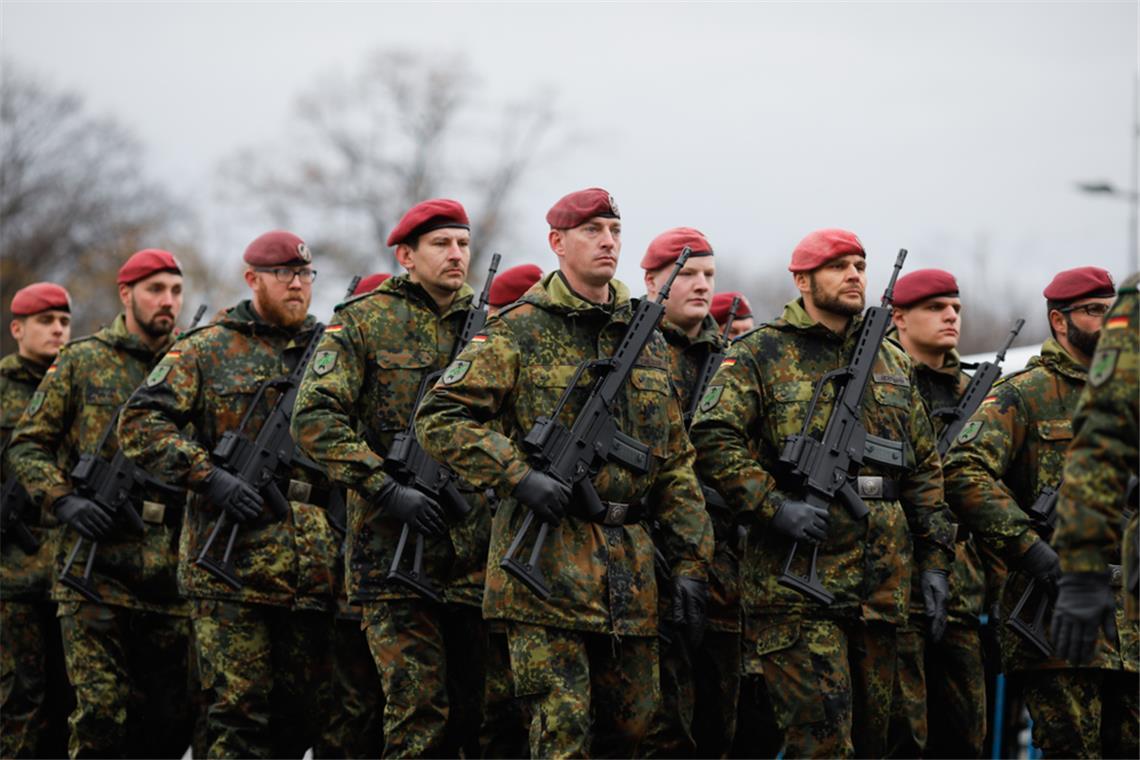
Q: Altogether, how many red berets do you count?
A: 12